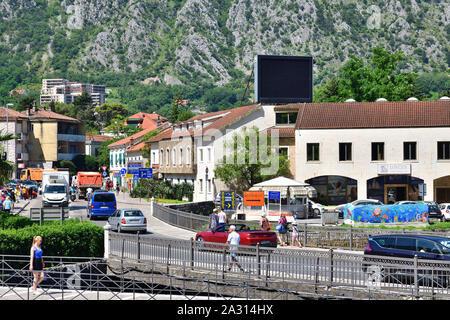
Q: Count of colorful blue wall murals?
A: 1